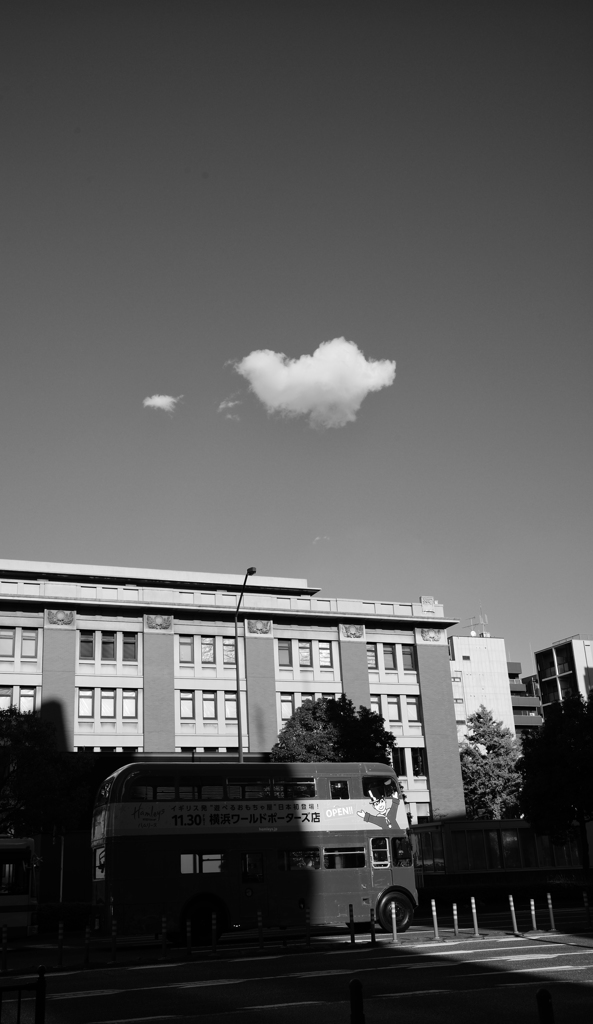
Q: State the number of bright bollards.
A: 7